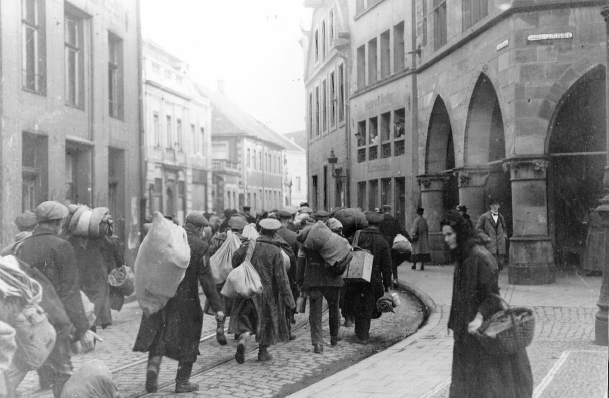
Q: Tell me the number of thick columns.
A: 3